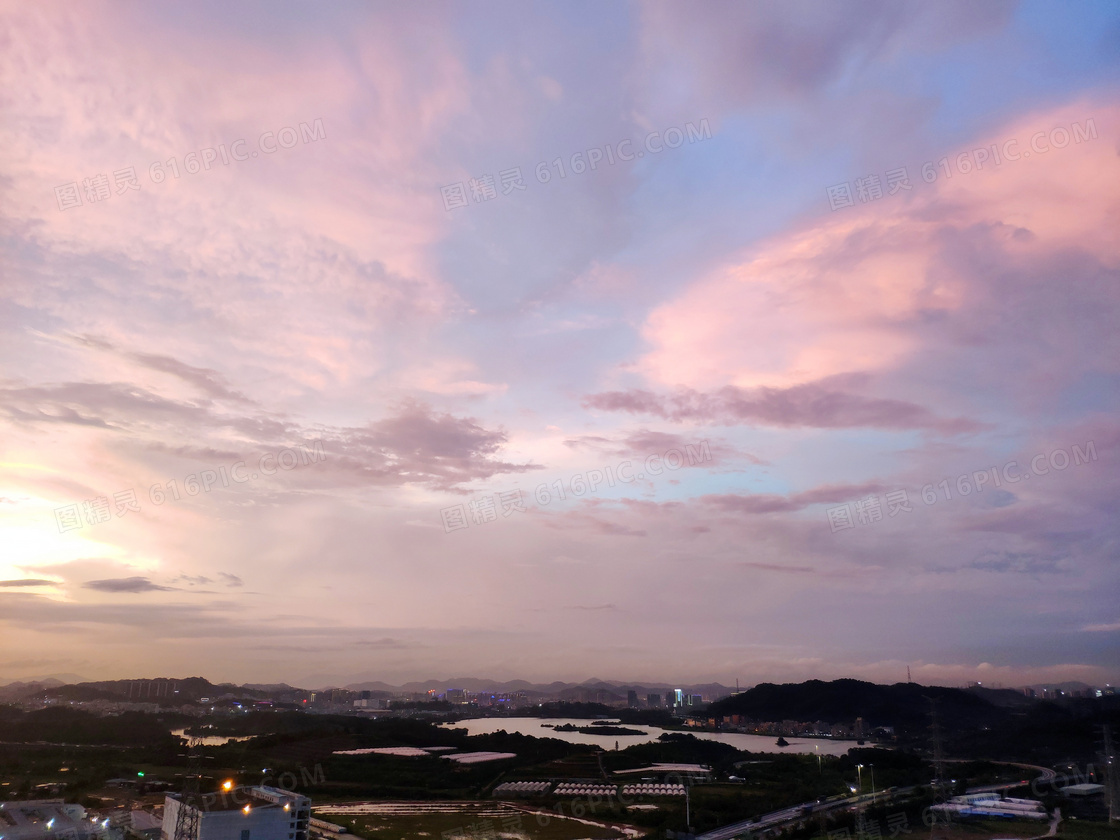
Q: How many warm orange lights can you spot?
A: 3